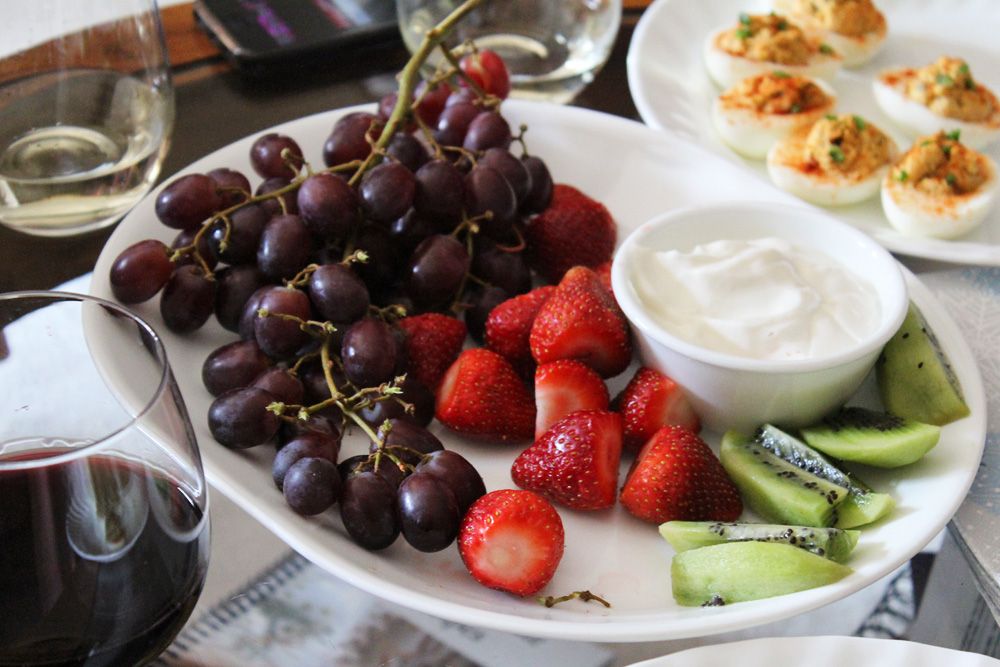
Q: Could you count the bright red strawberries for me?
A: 11